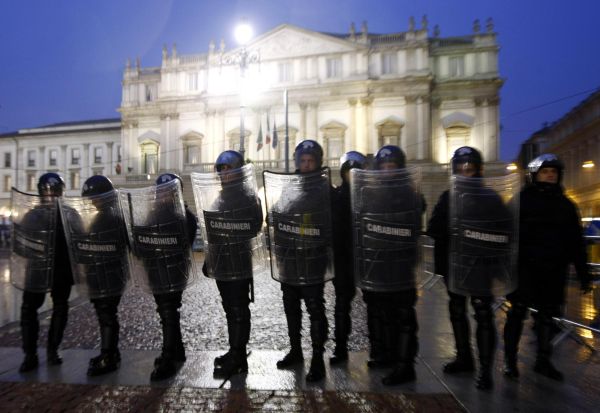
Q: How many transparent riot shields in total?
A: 7